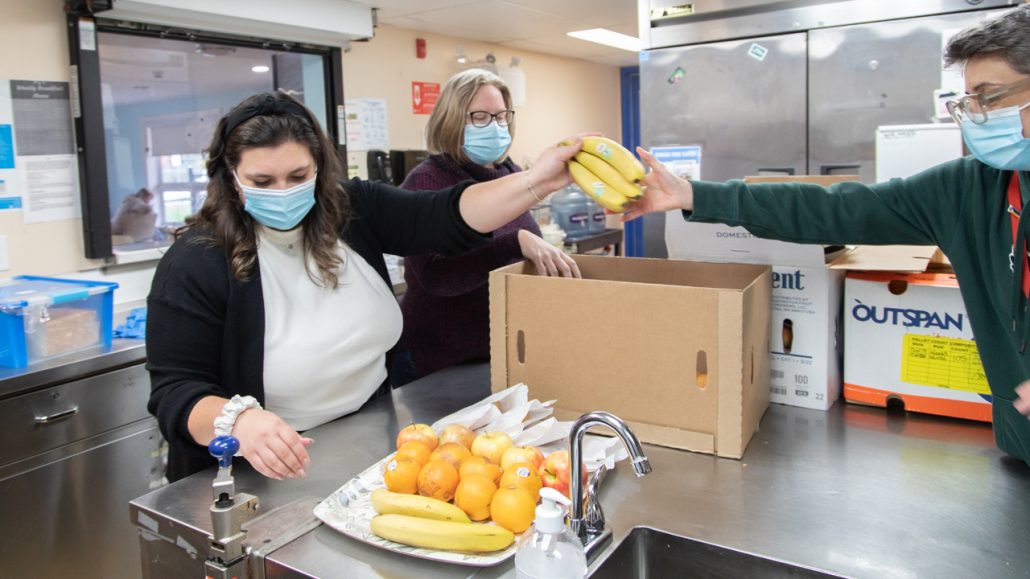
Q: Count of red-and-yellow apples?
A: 5